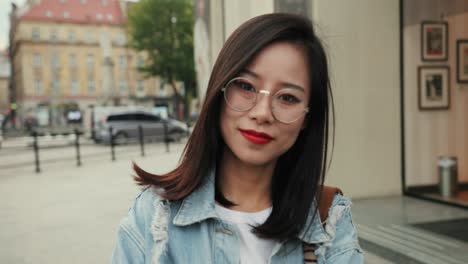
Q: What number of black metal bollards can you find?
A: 5